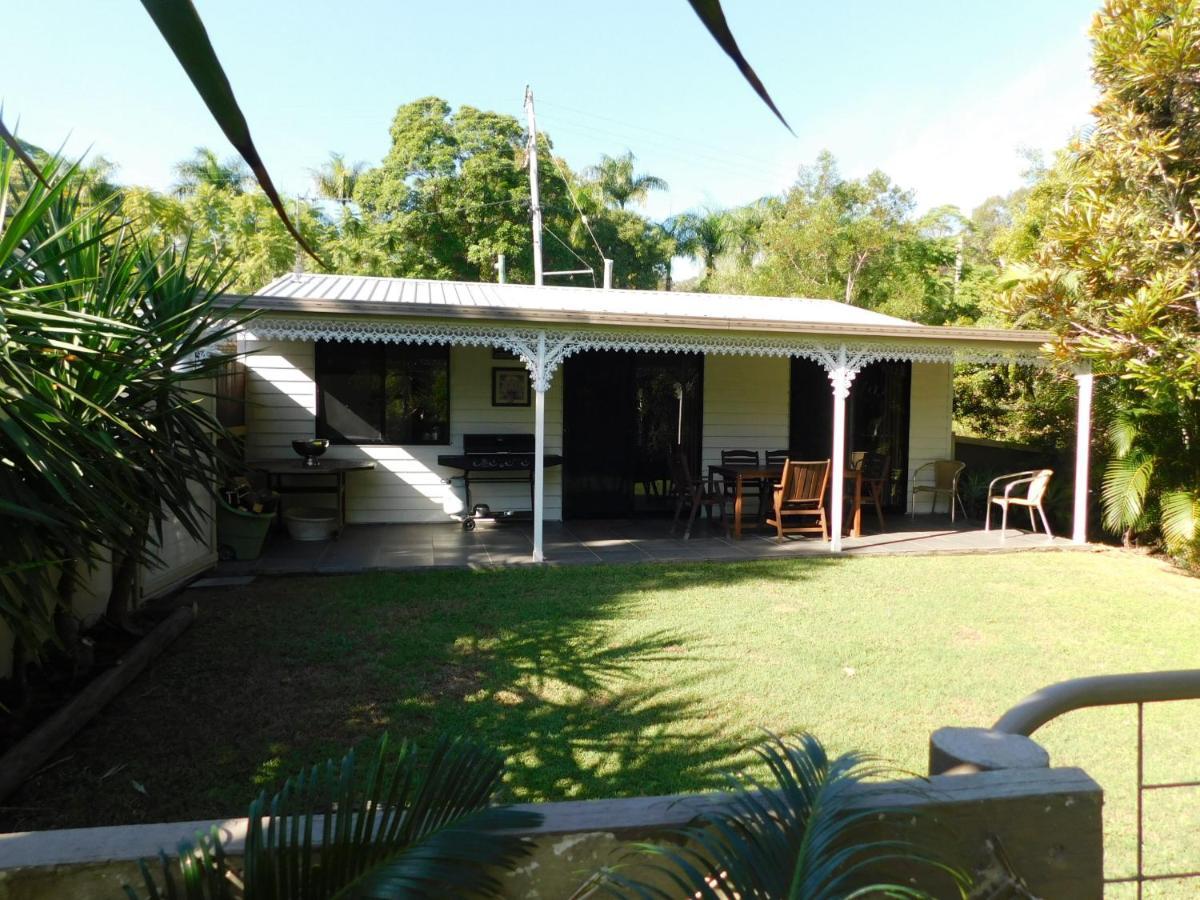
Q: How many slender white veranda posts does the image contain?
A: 3